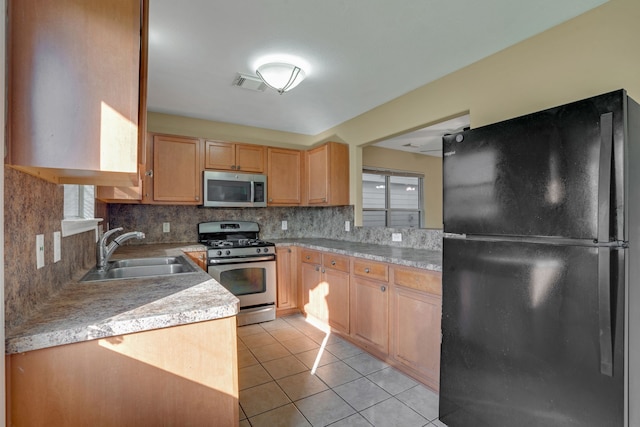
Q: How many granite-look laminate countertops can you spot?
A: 2